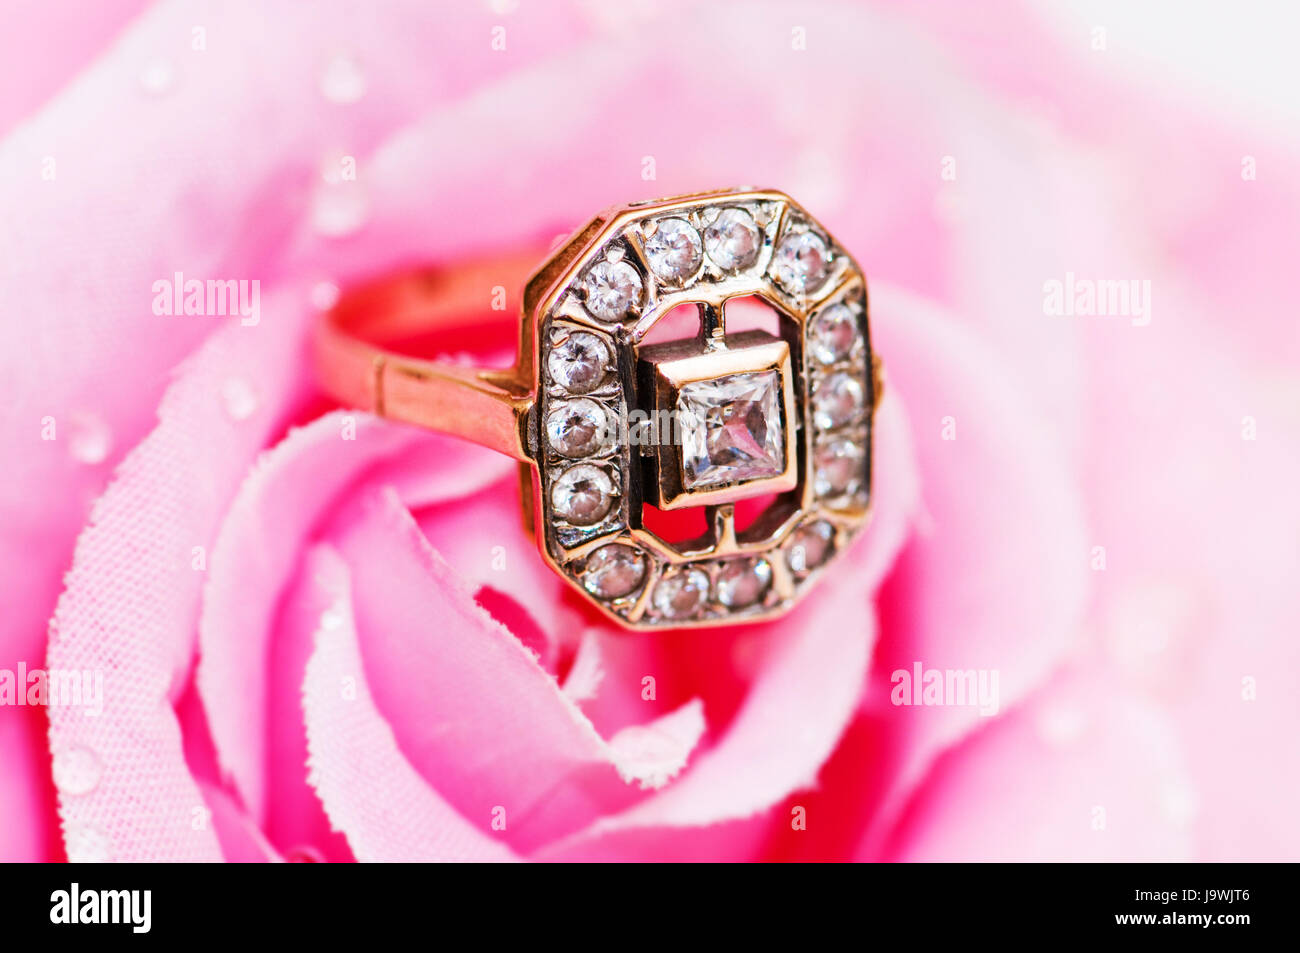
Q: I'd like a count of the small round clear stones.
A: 14